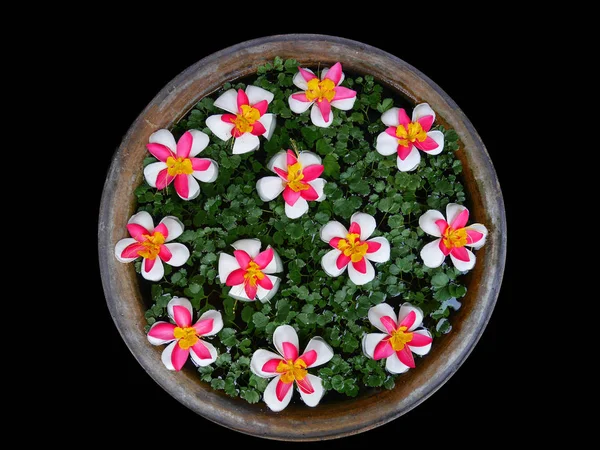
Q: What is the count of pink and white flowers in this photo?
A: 12